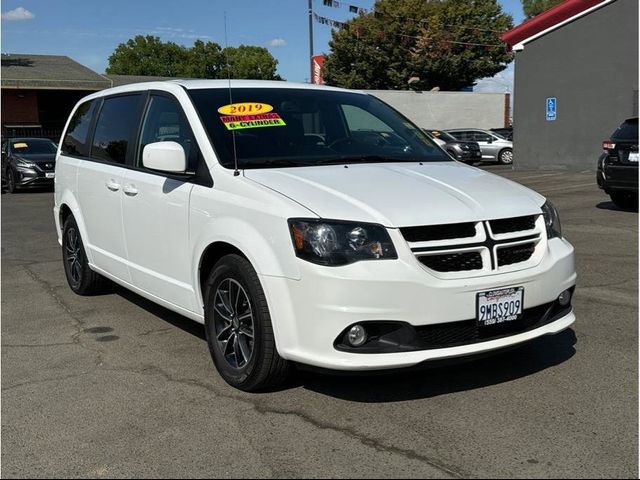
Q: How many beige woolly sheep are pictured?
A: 0